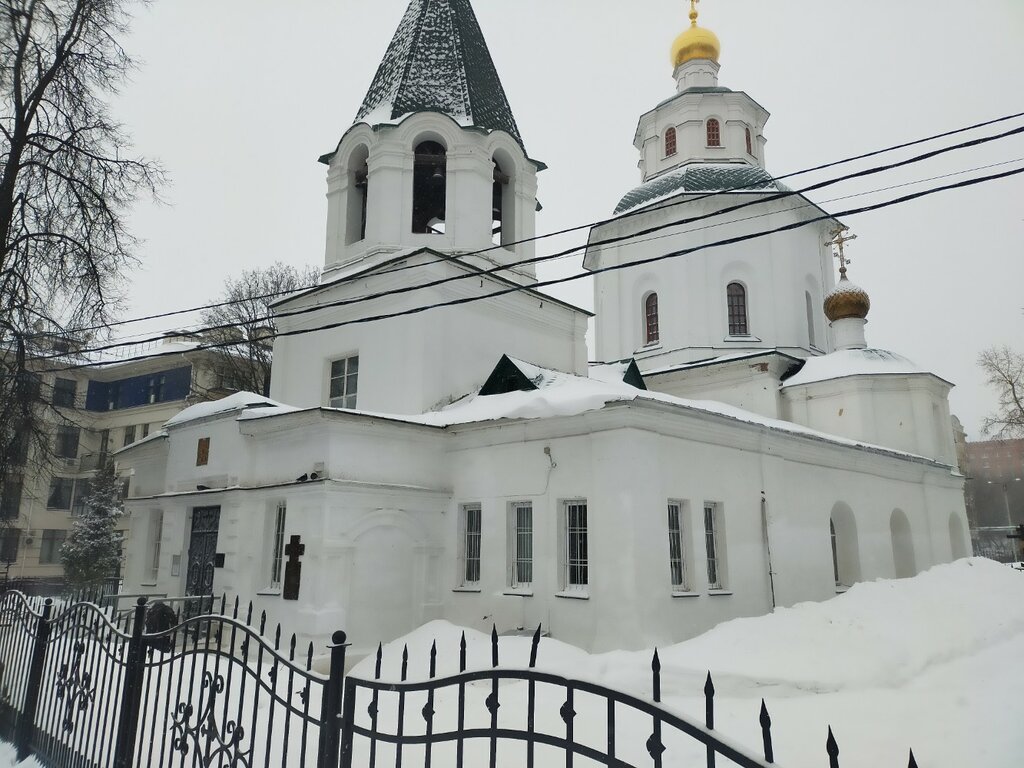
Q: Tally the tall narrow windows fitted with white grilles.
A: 7